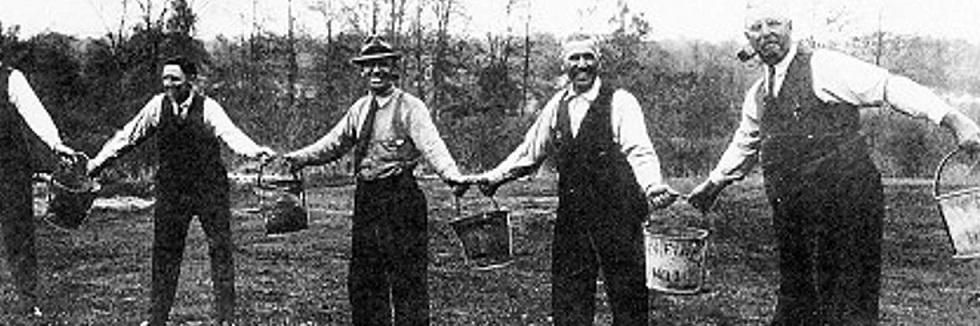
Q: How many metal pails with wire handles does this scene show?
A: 5